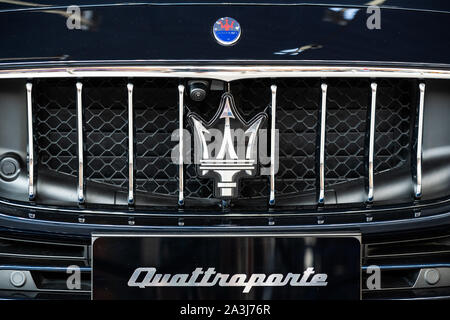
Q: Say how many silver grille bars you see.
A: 8